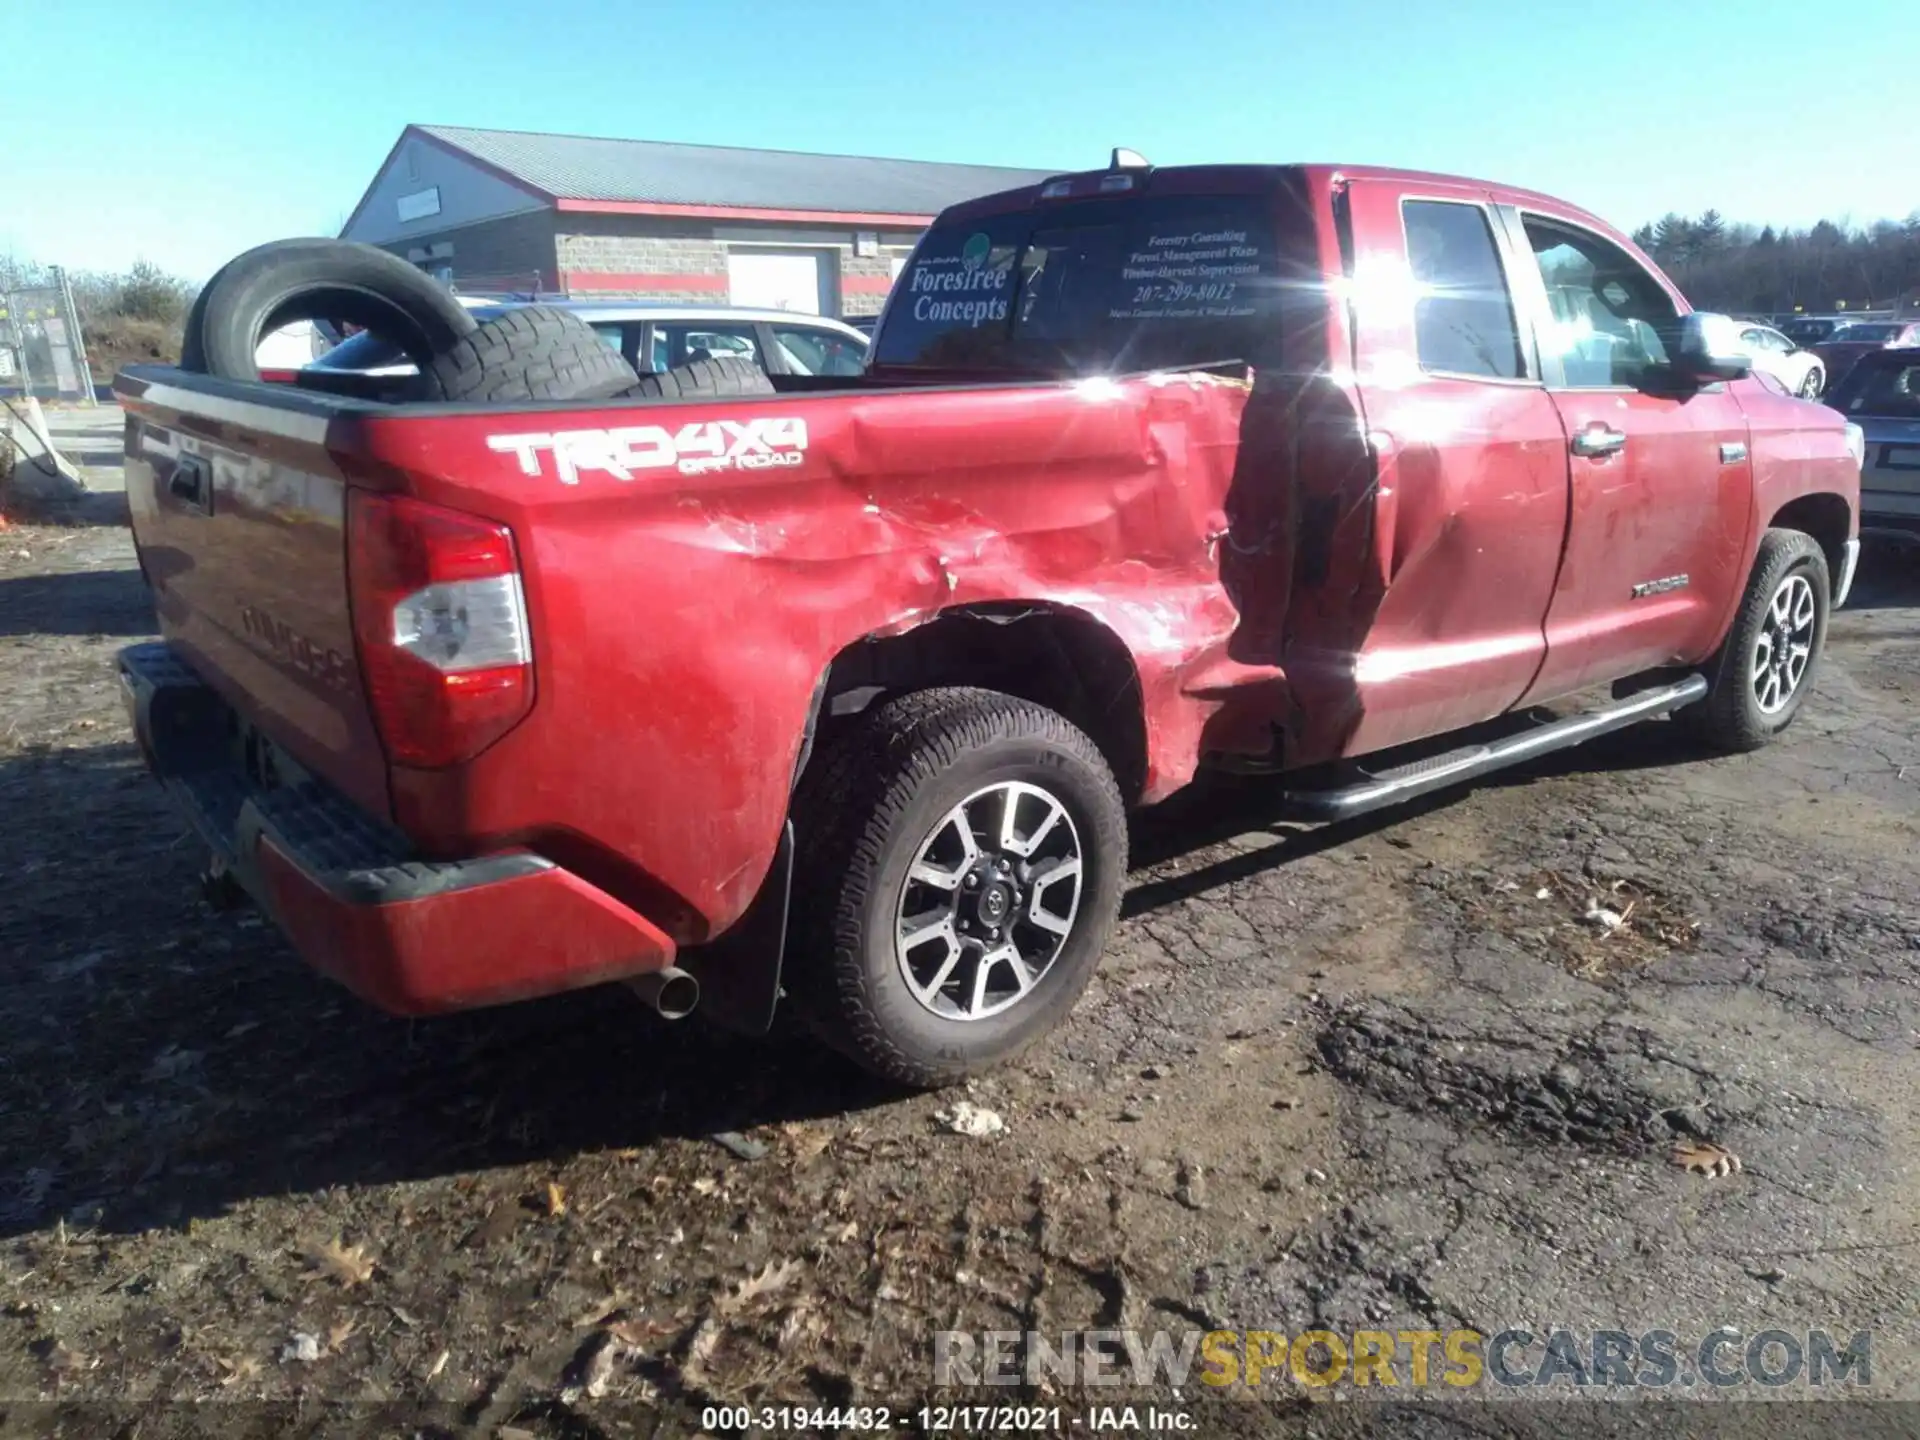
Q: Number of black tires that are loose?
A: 3